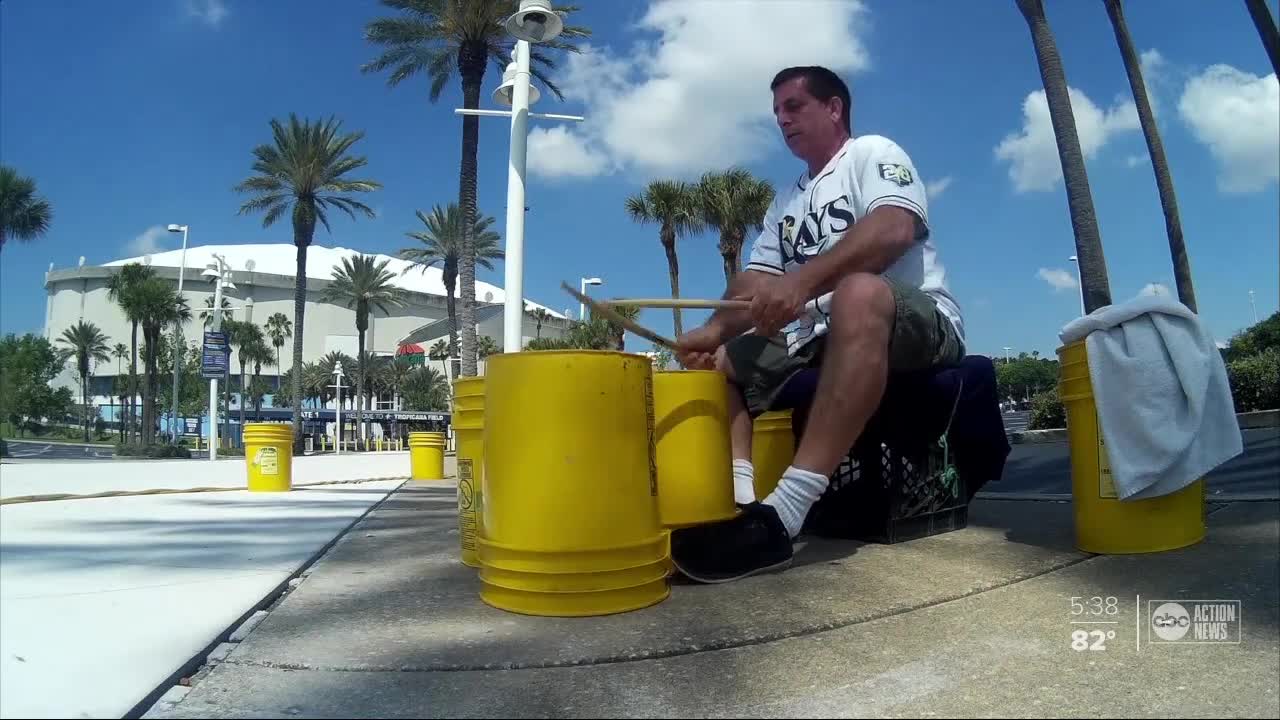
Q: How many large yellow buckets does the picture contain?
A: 7